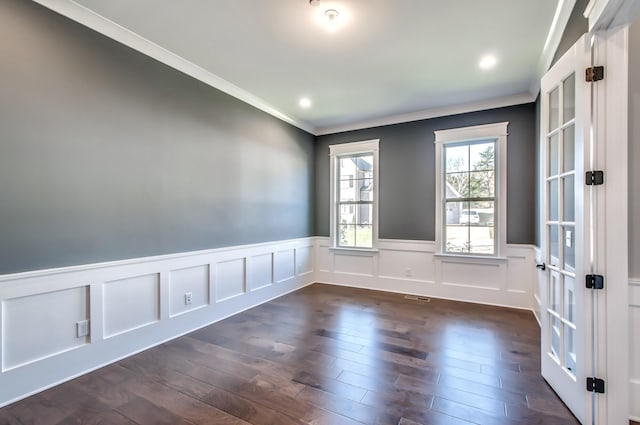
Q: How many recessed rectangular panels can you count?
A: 12